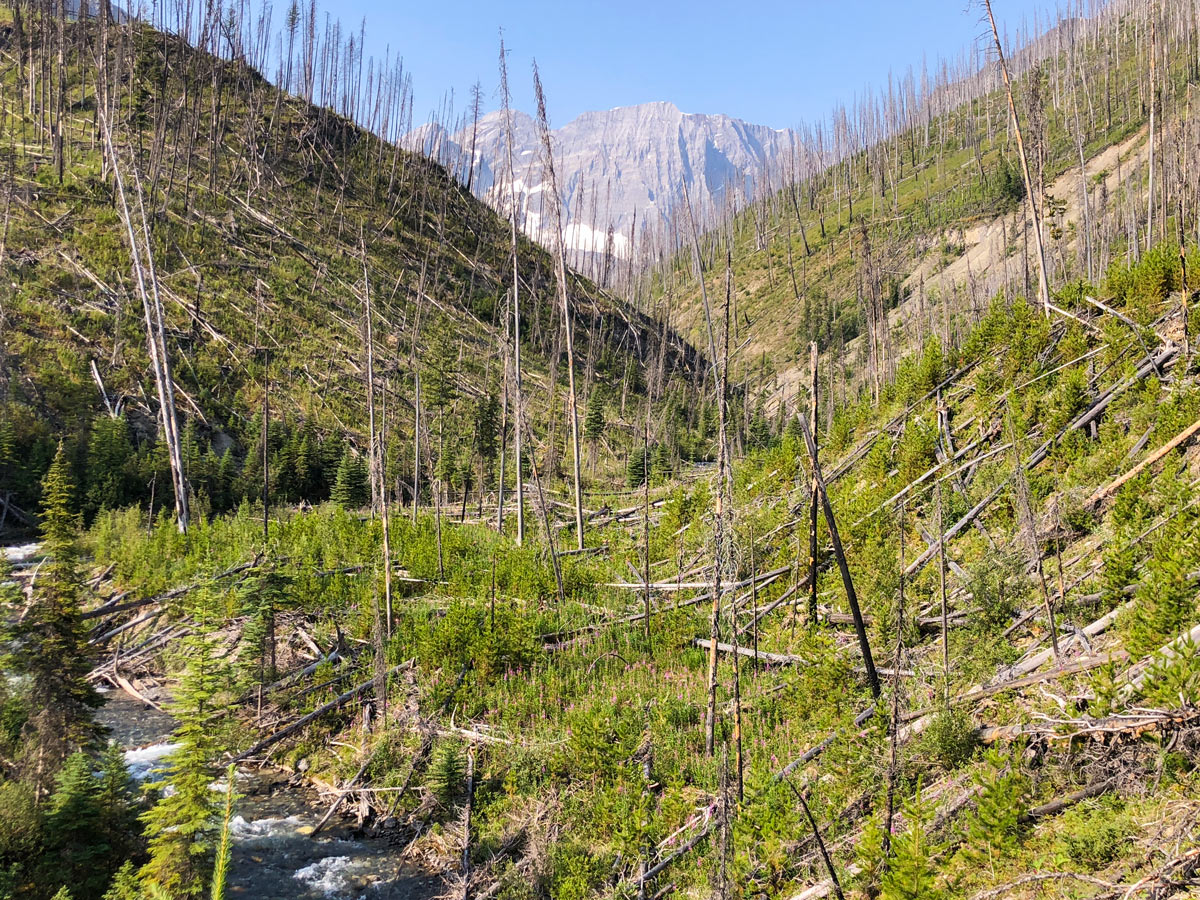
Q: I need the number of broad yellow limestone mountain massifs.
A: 0